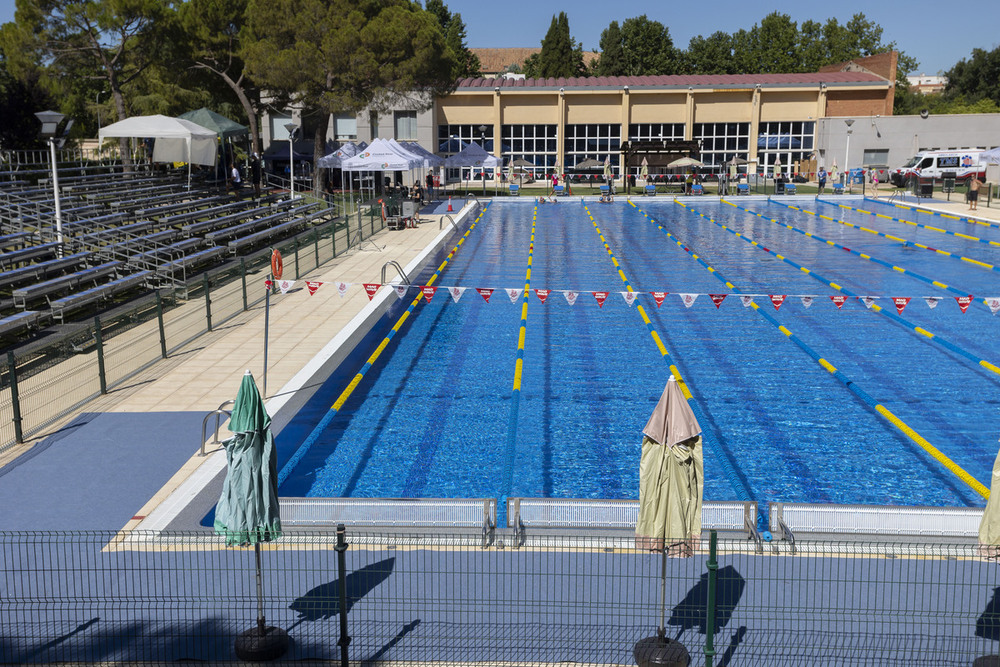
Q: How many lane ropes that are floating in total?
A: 9